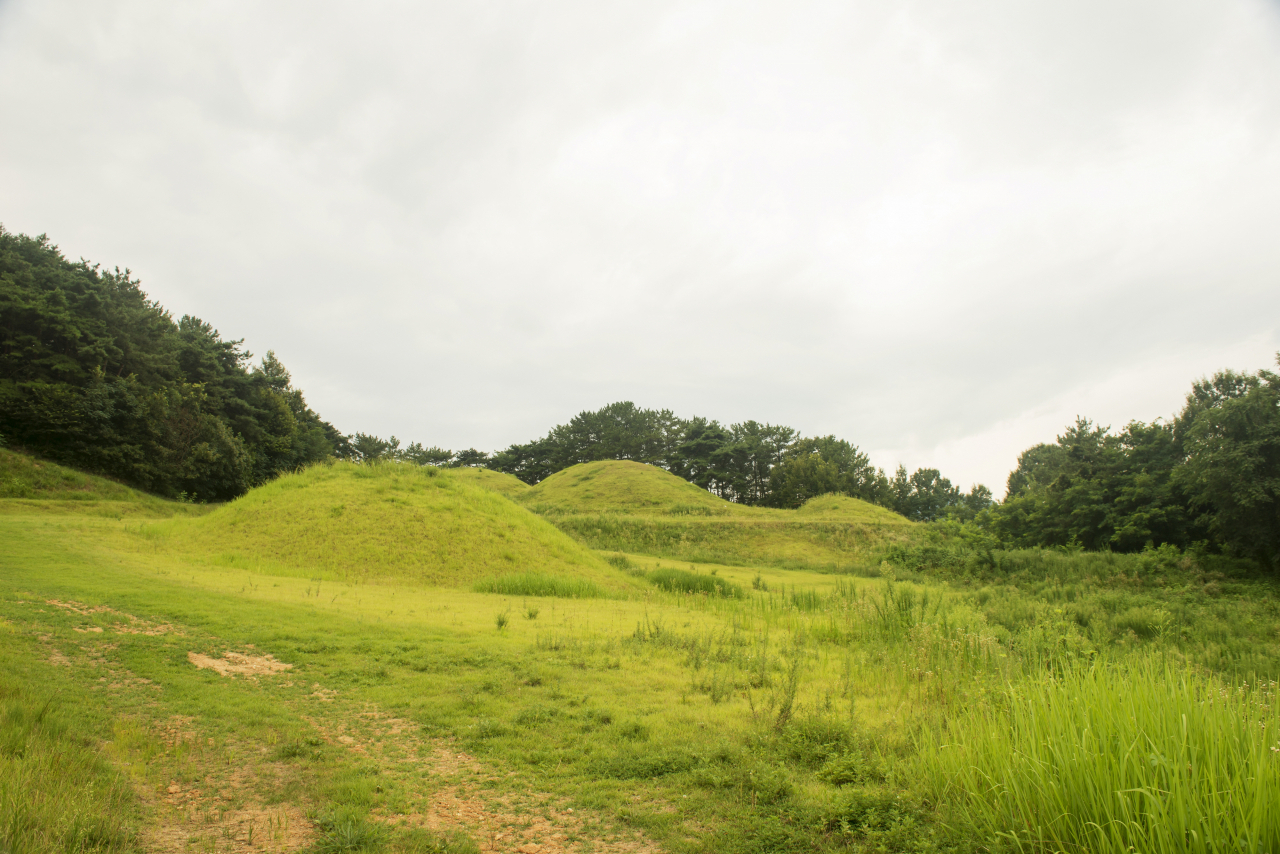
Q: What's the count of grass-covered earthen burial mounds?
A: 4